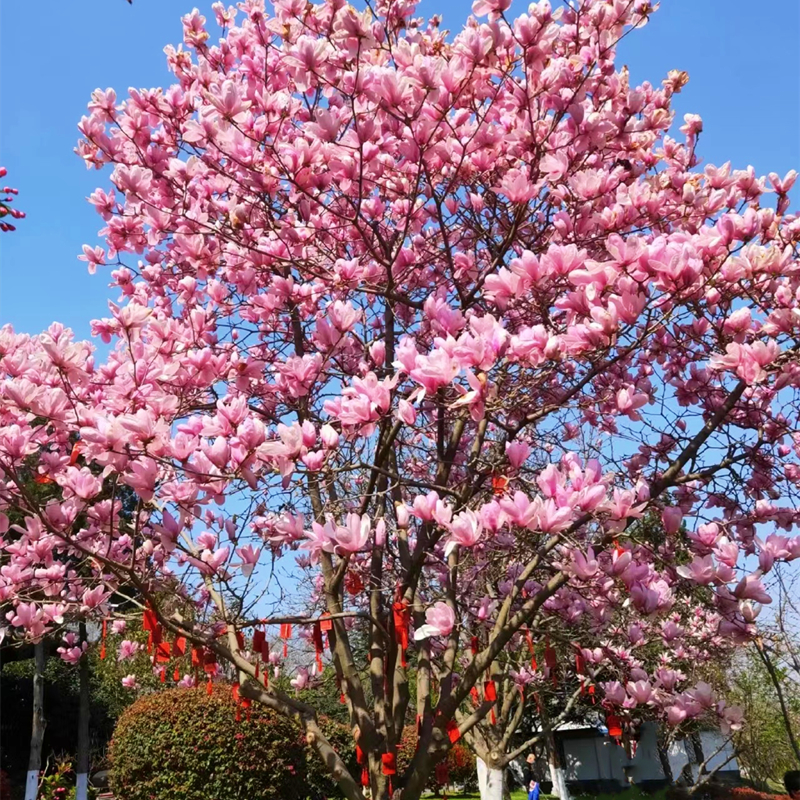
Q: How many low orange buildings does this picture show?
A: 0